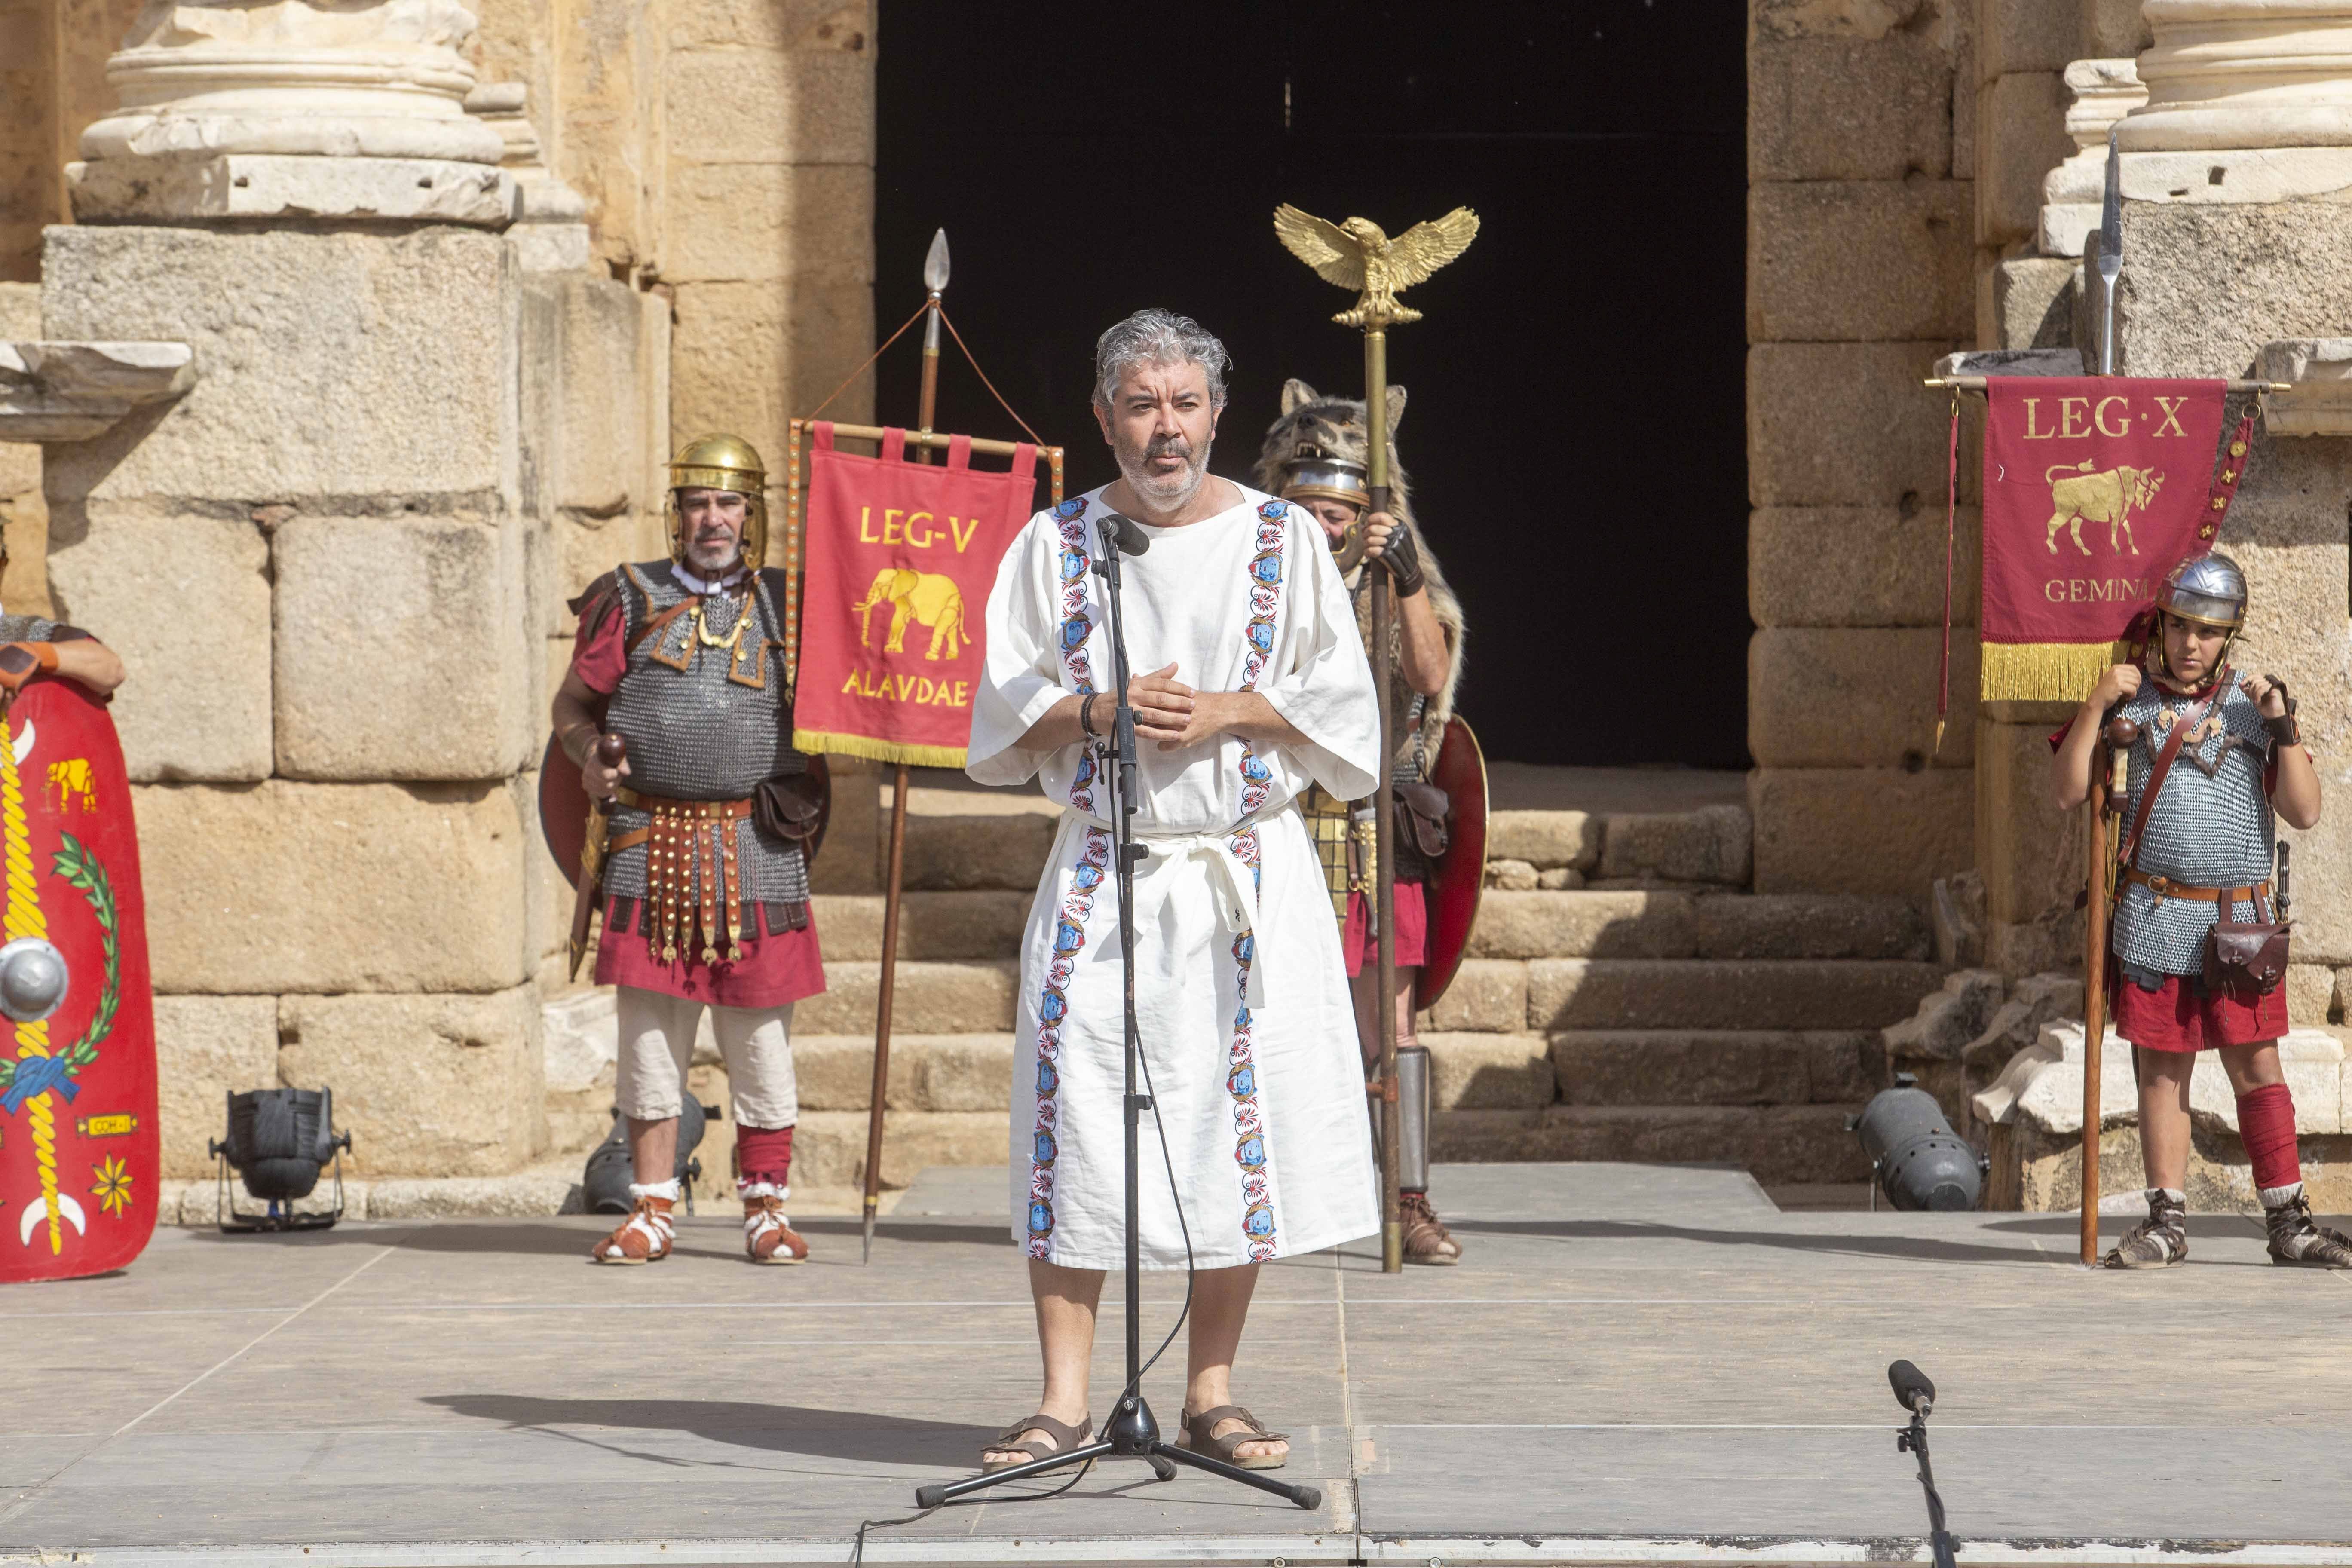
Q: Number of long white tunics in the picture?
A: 1